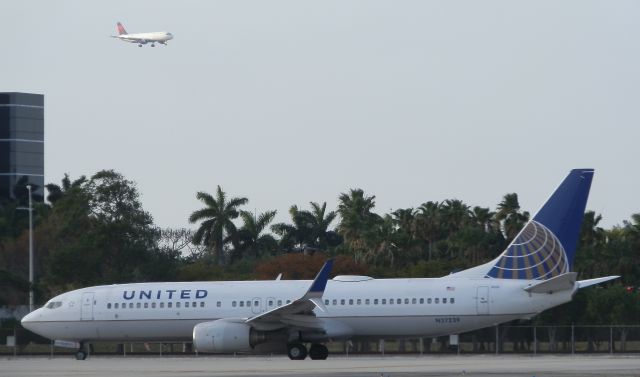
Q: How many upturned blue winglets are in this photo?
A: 1